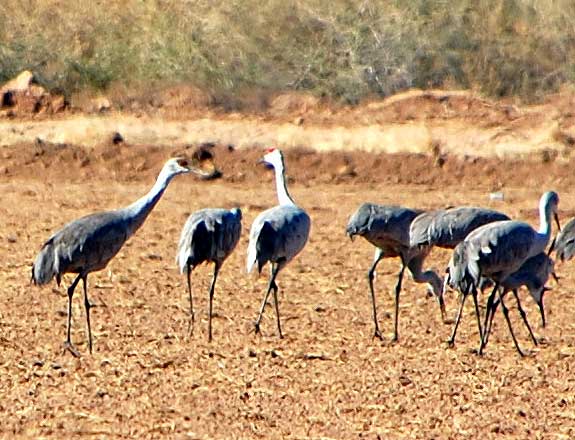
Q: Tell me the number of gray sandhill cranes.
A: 8